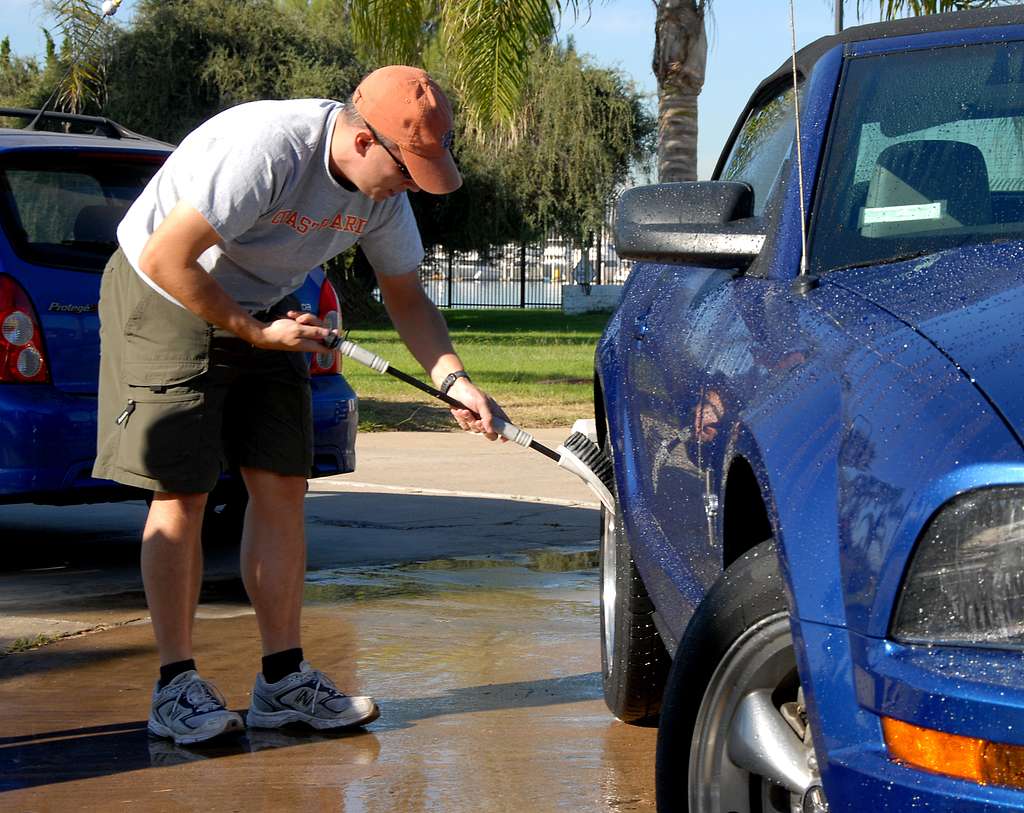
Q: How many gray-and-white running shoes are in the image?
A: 2